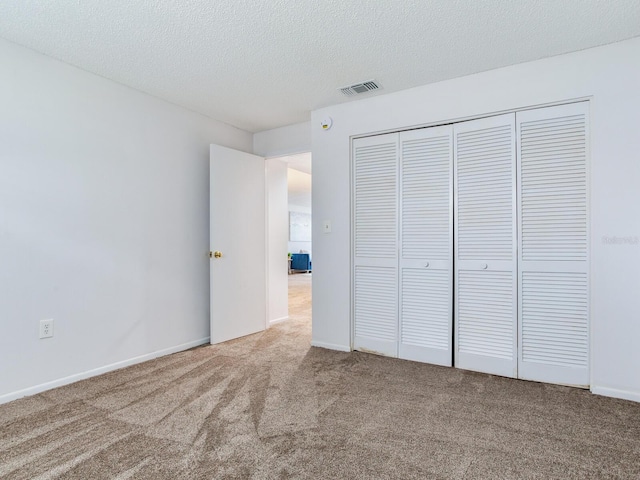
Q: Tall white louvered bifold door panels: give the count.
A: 4